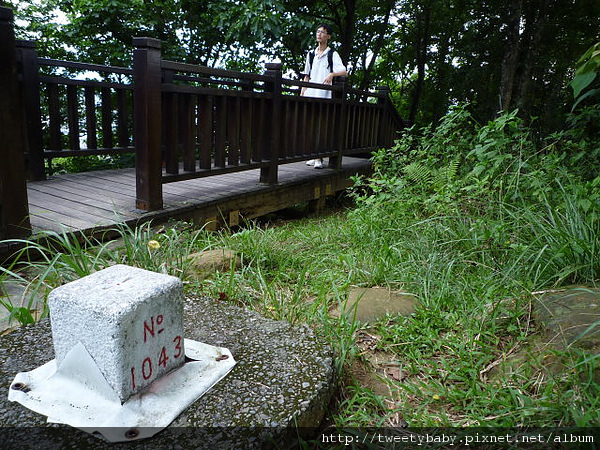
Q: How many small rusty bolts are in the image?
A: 3